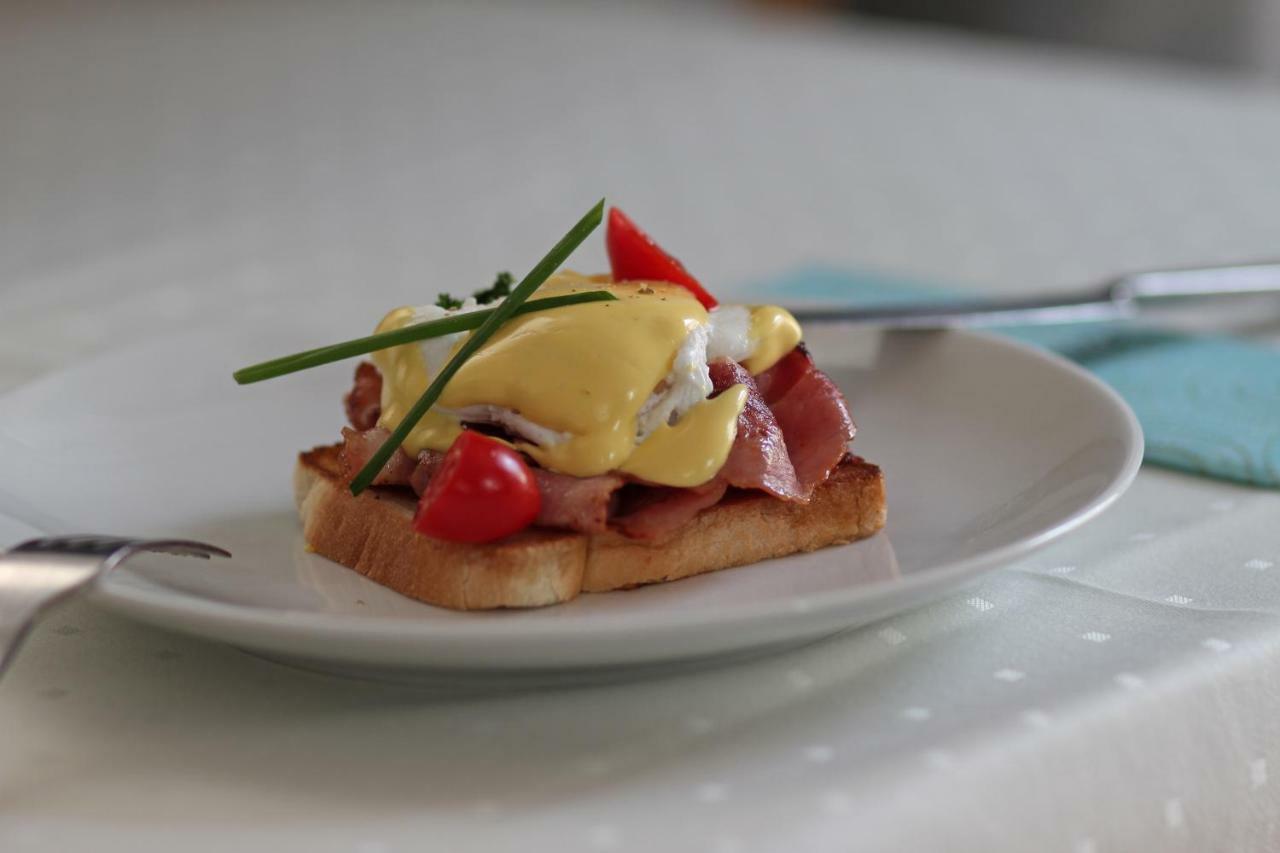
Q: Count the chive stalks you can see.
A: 2